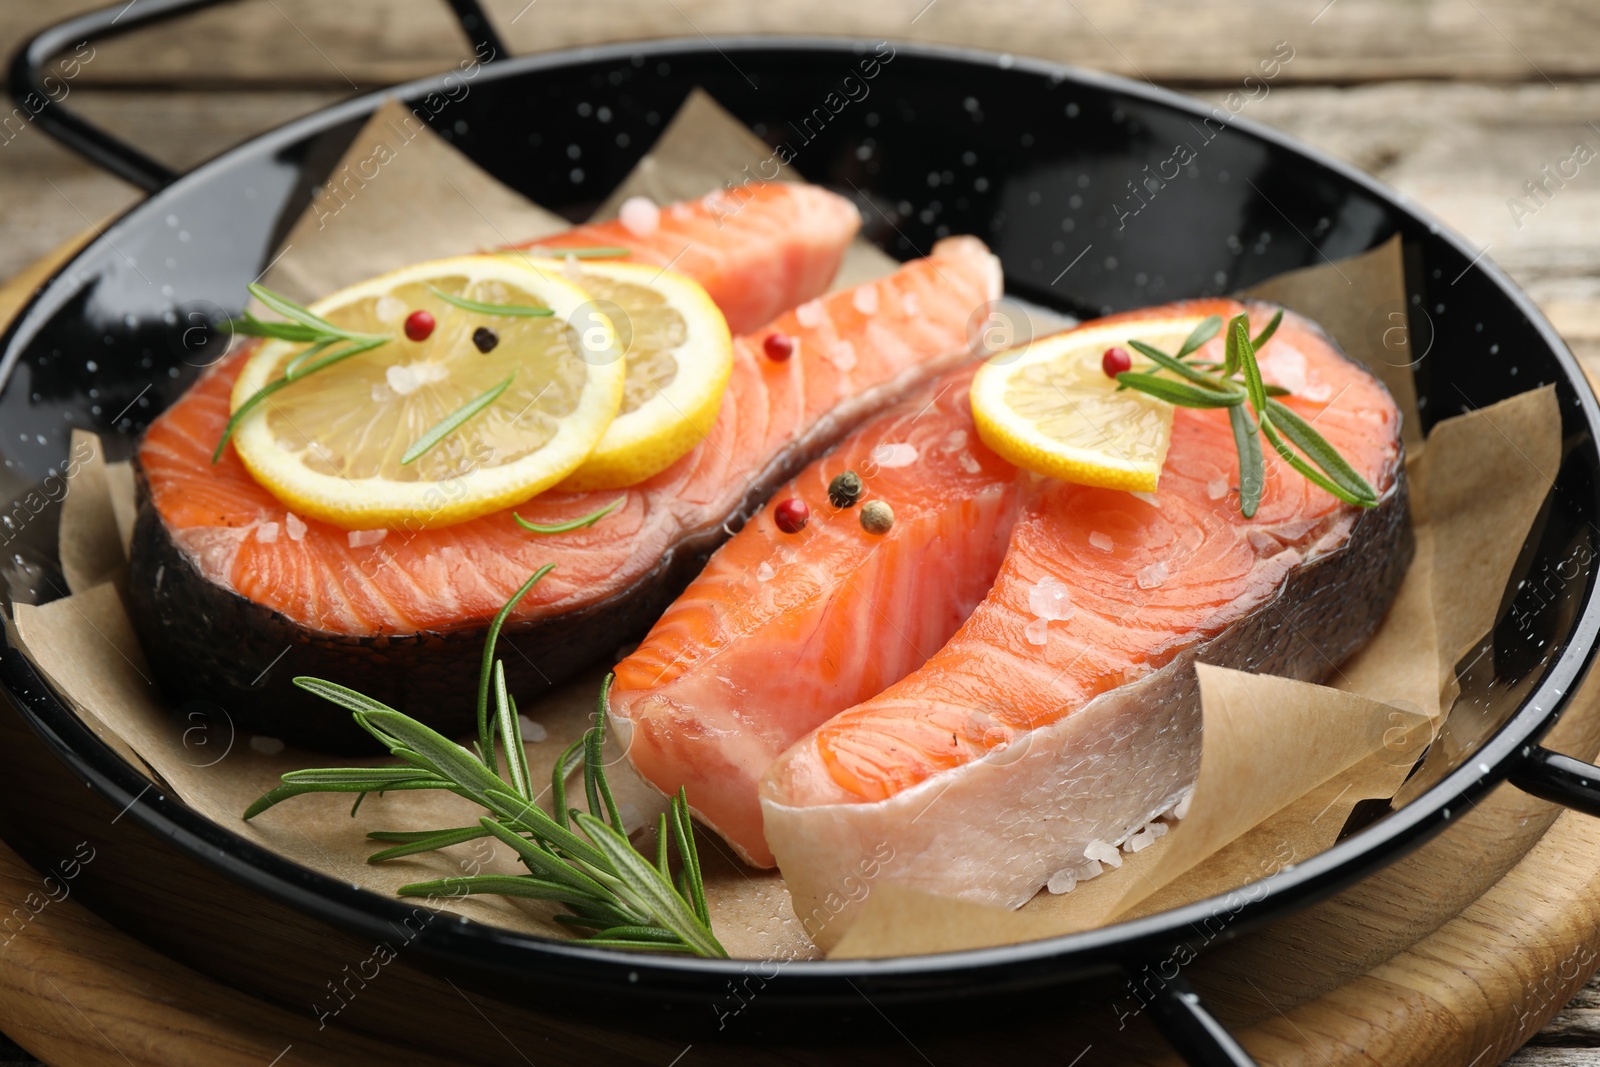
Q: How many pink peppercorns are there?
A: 4